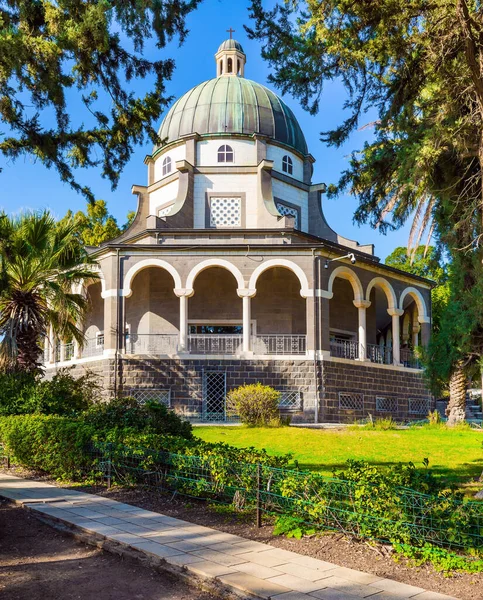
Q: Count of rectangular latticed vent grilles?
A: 5